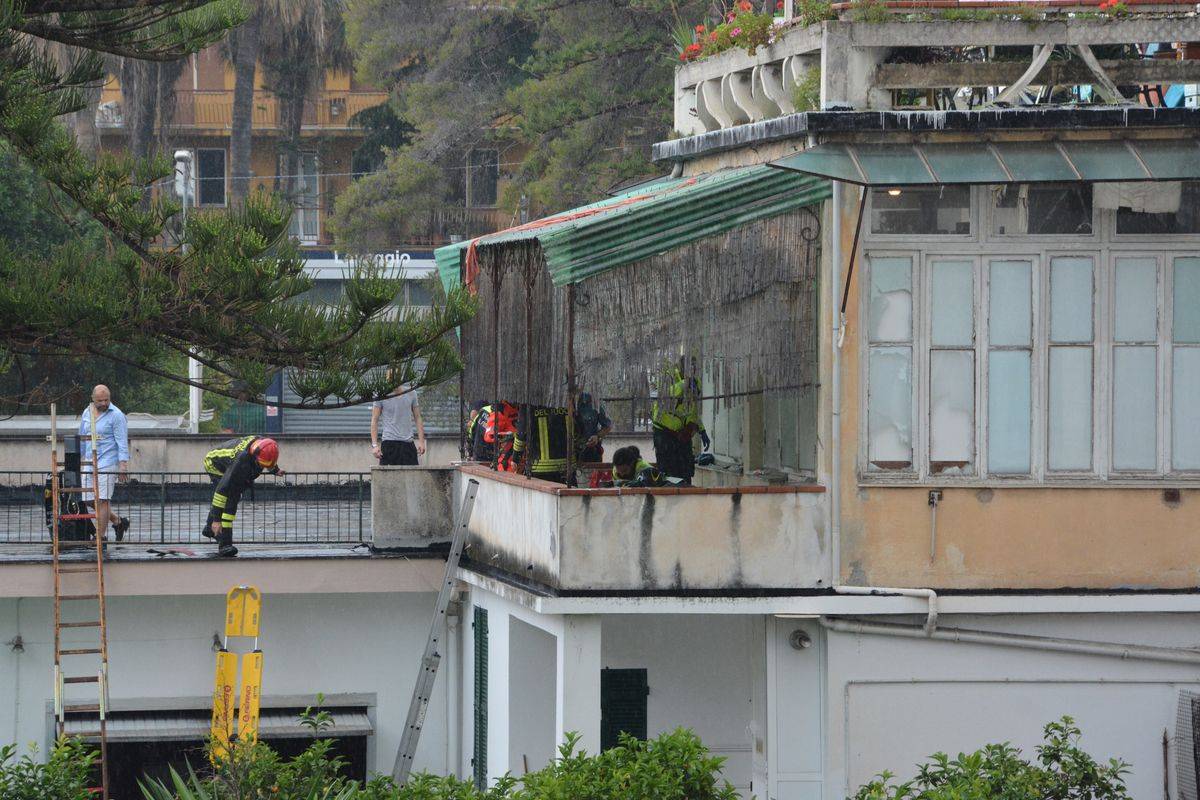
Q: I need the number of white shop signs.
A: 1